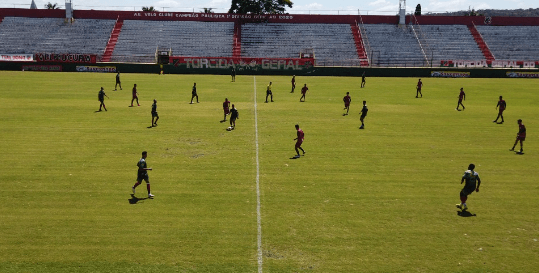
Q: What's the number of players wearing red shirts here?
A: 10